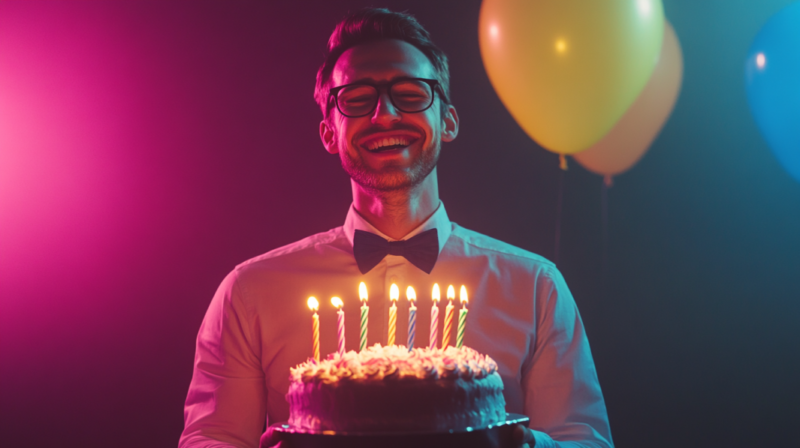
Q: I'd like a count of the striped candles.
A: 8